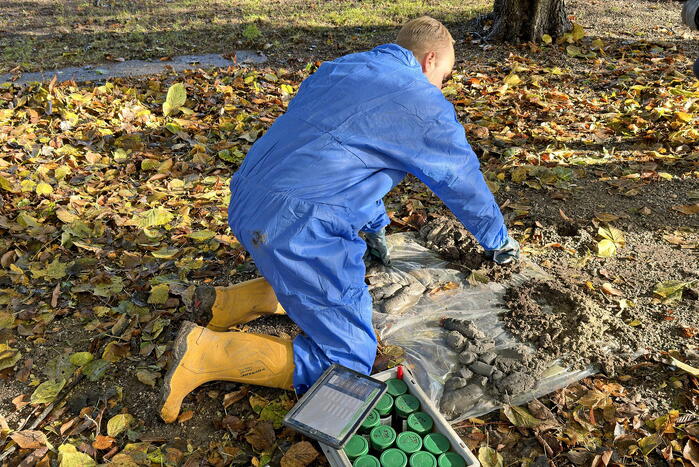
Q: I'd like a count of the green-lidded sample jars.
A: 13